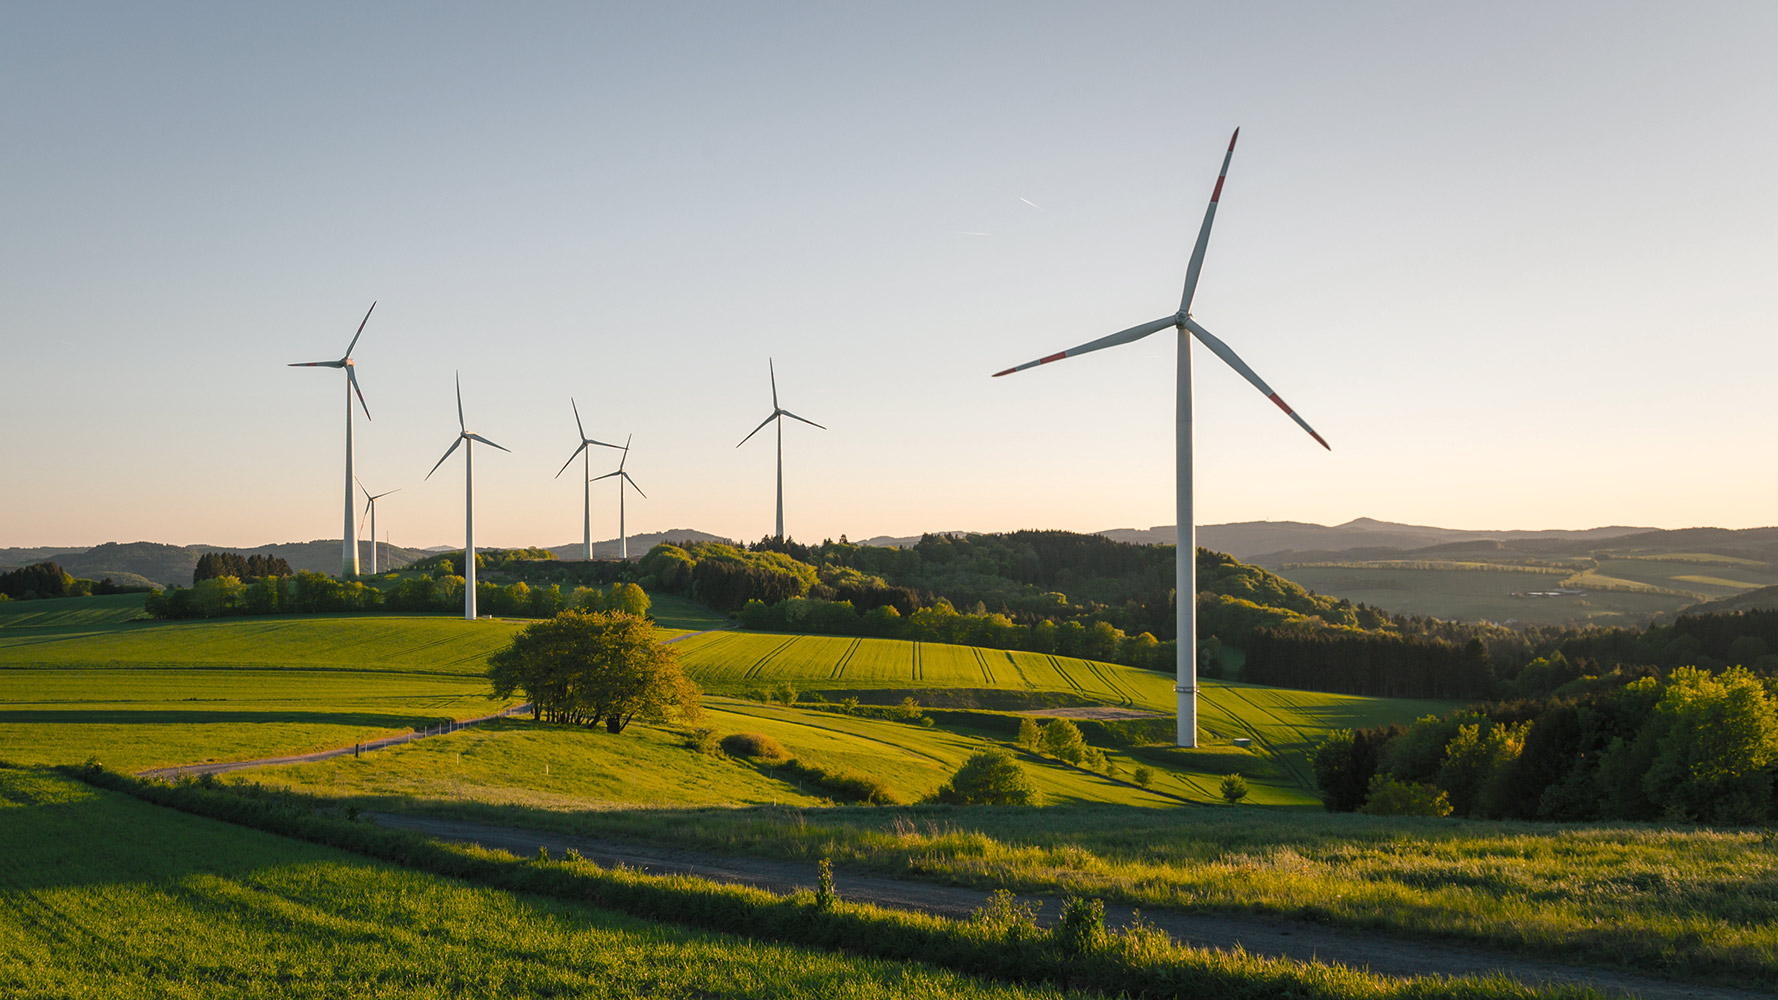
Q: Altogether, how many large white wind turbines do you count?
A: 7